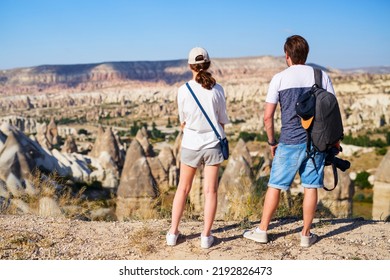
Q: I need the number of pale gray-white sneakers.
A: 4